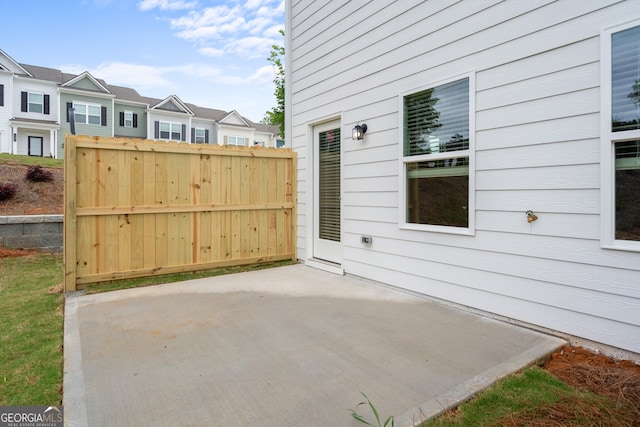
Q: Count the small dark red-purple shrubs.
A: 2